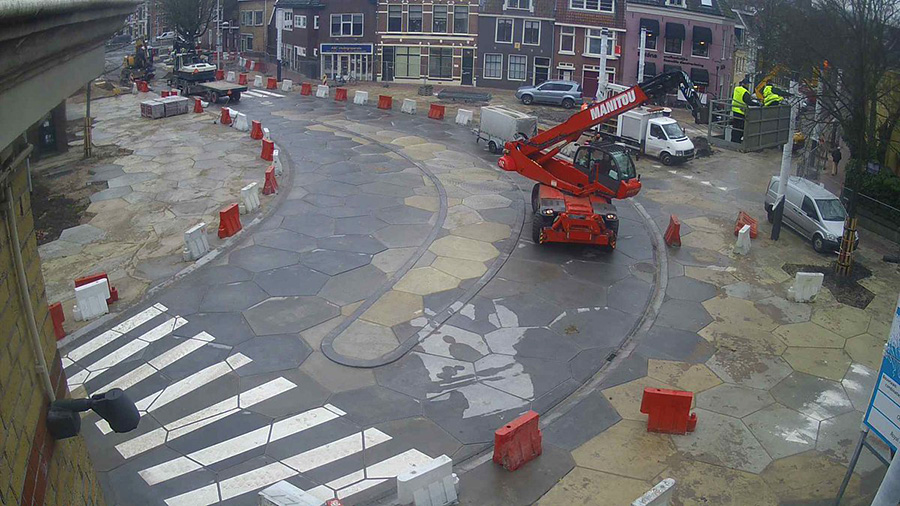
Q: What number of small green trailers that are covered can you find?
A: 0